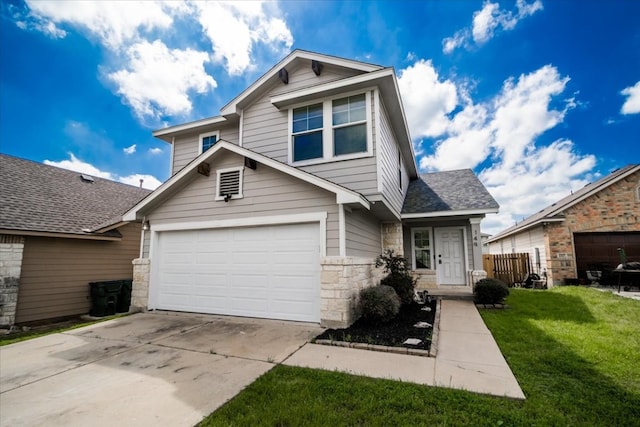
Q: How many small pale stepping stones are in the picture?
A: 3